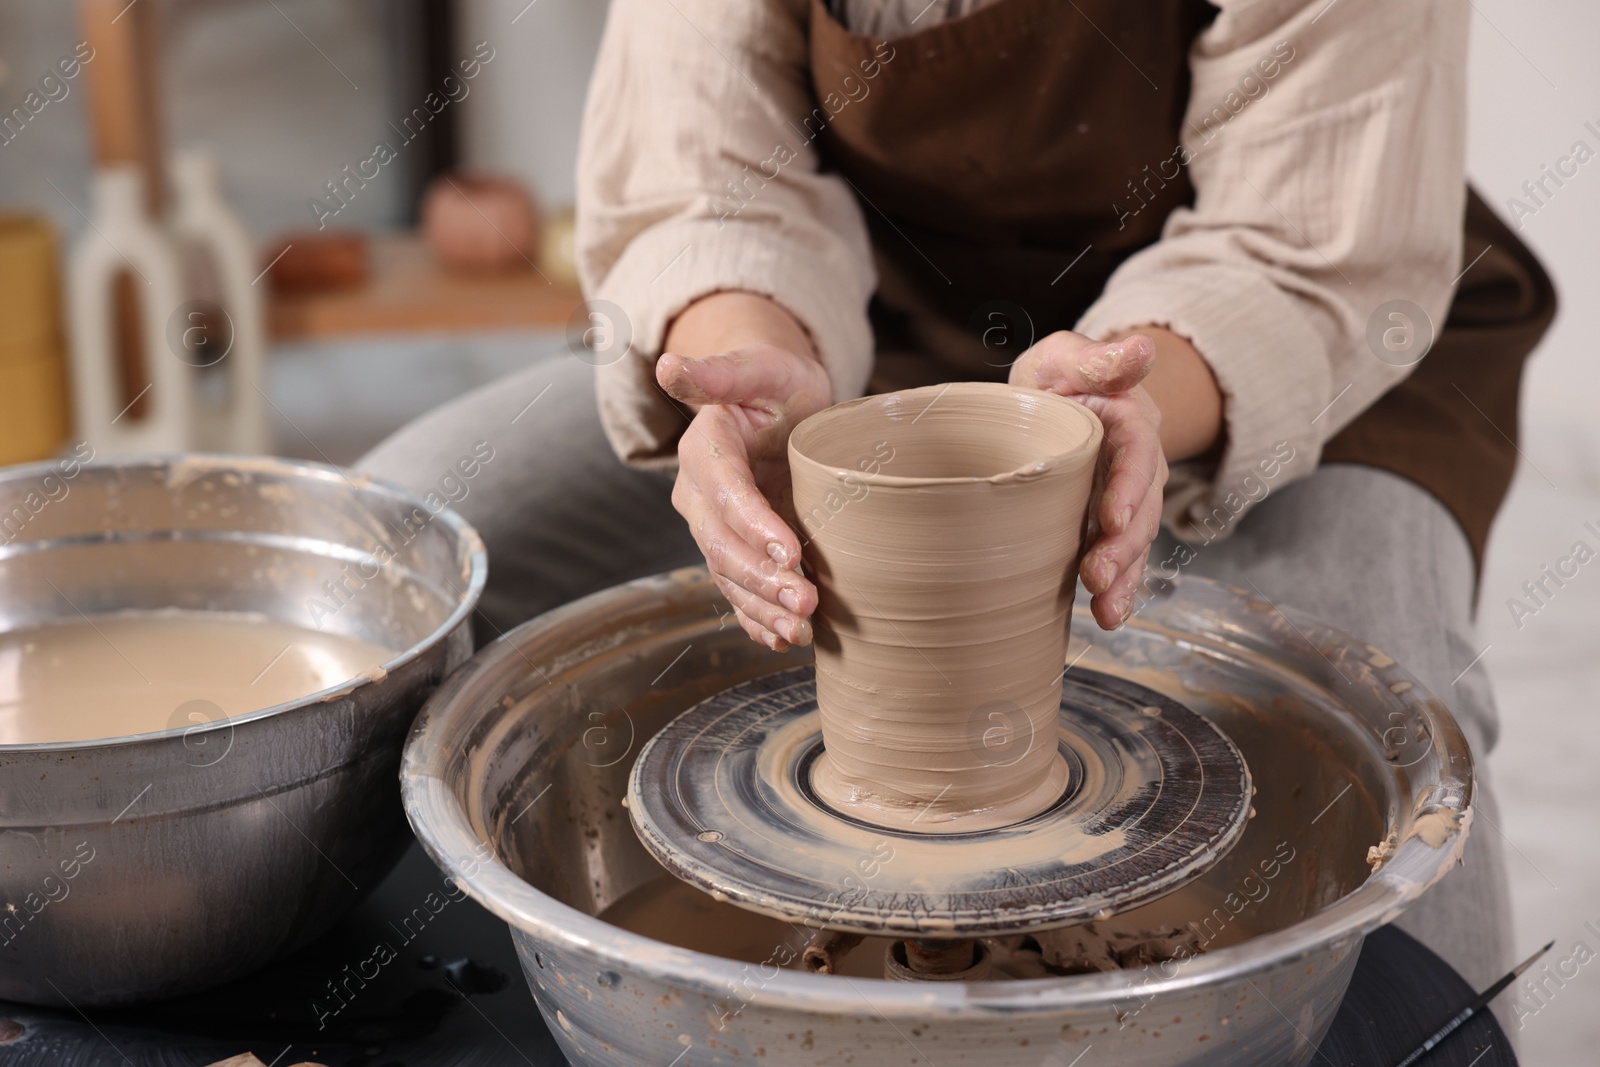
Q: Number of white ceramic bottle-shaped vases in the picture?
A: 2